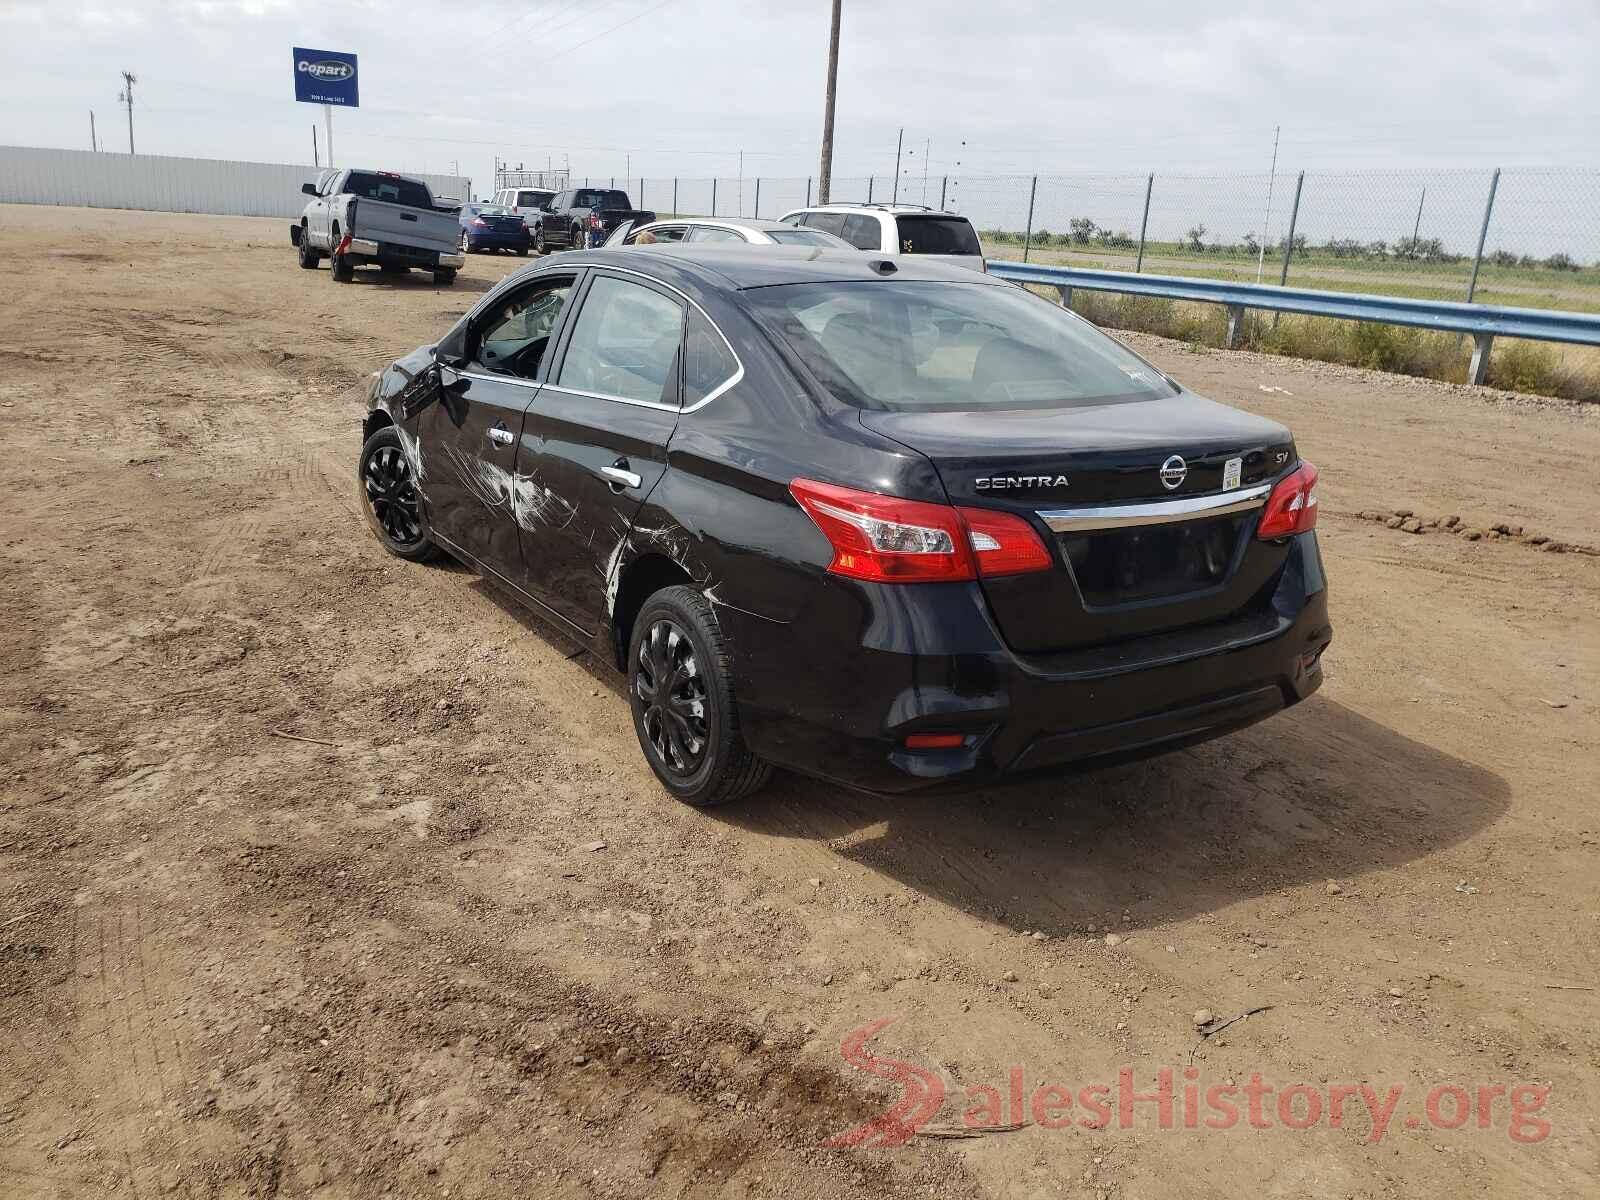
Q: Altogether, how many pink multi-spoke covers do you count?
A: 0